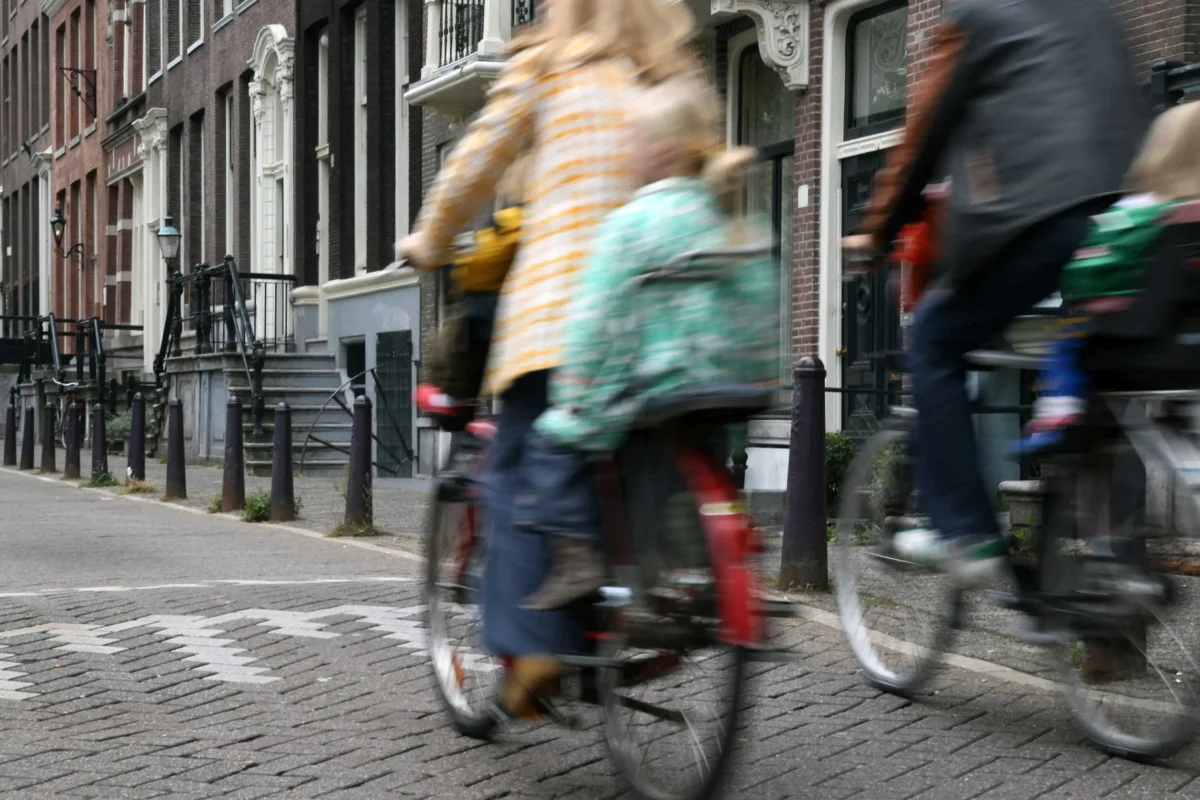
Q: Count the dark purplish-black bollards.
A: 11